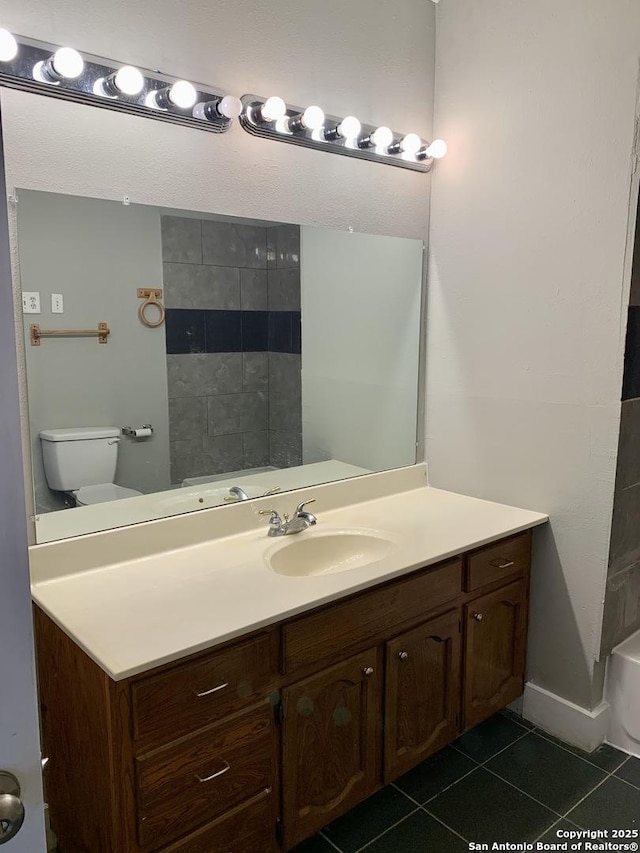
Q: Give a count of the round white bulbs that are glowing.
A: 10